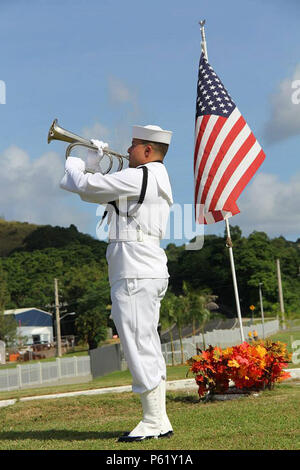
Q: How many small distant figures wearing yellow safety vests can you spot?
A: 2